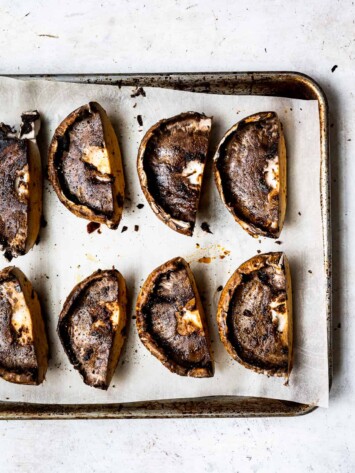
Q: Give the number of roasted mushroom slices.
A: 8